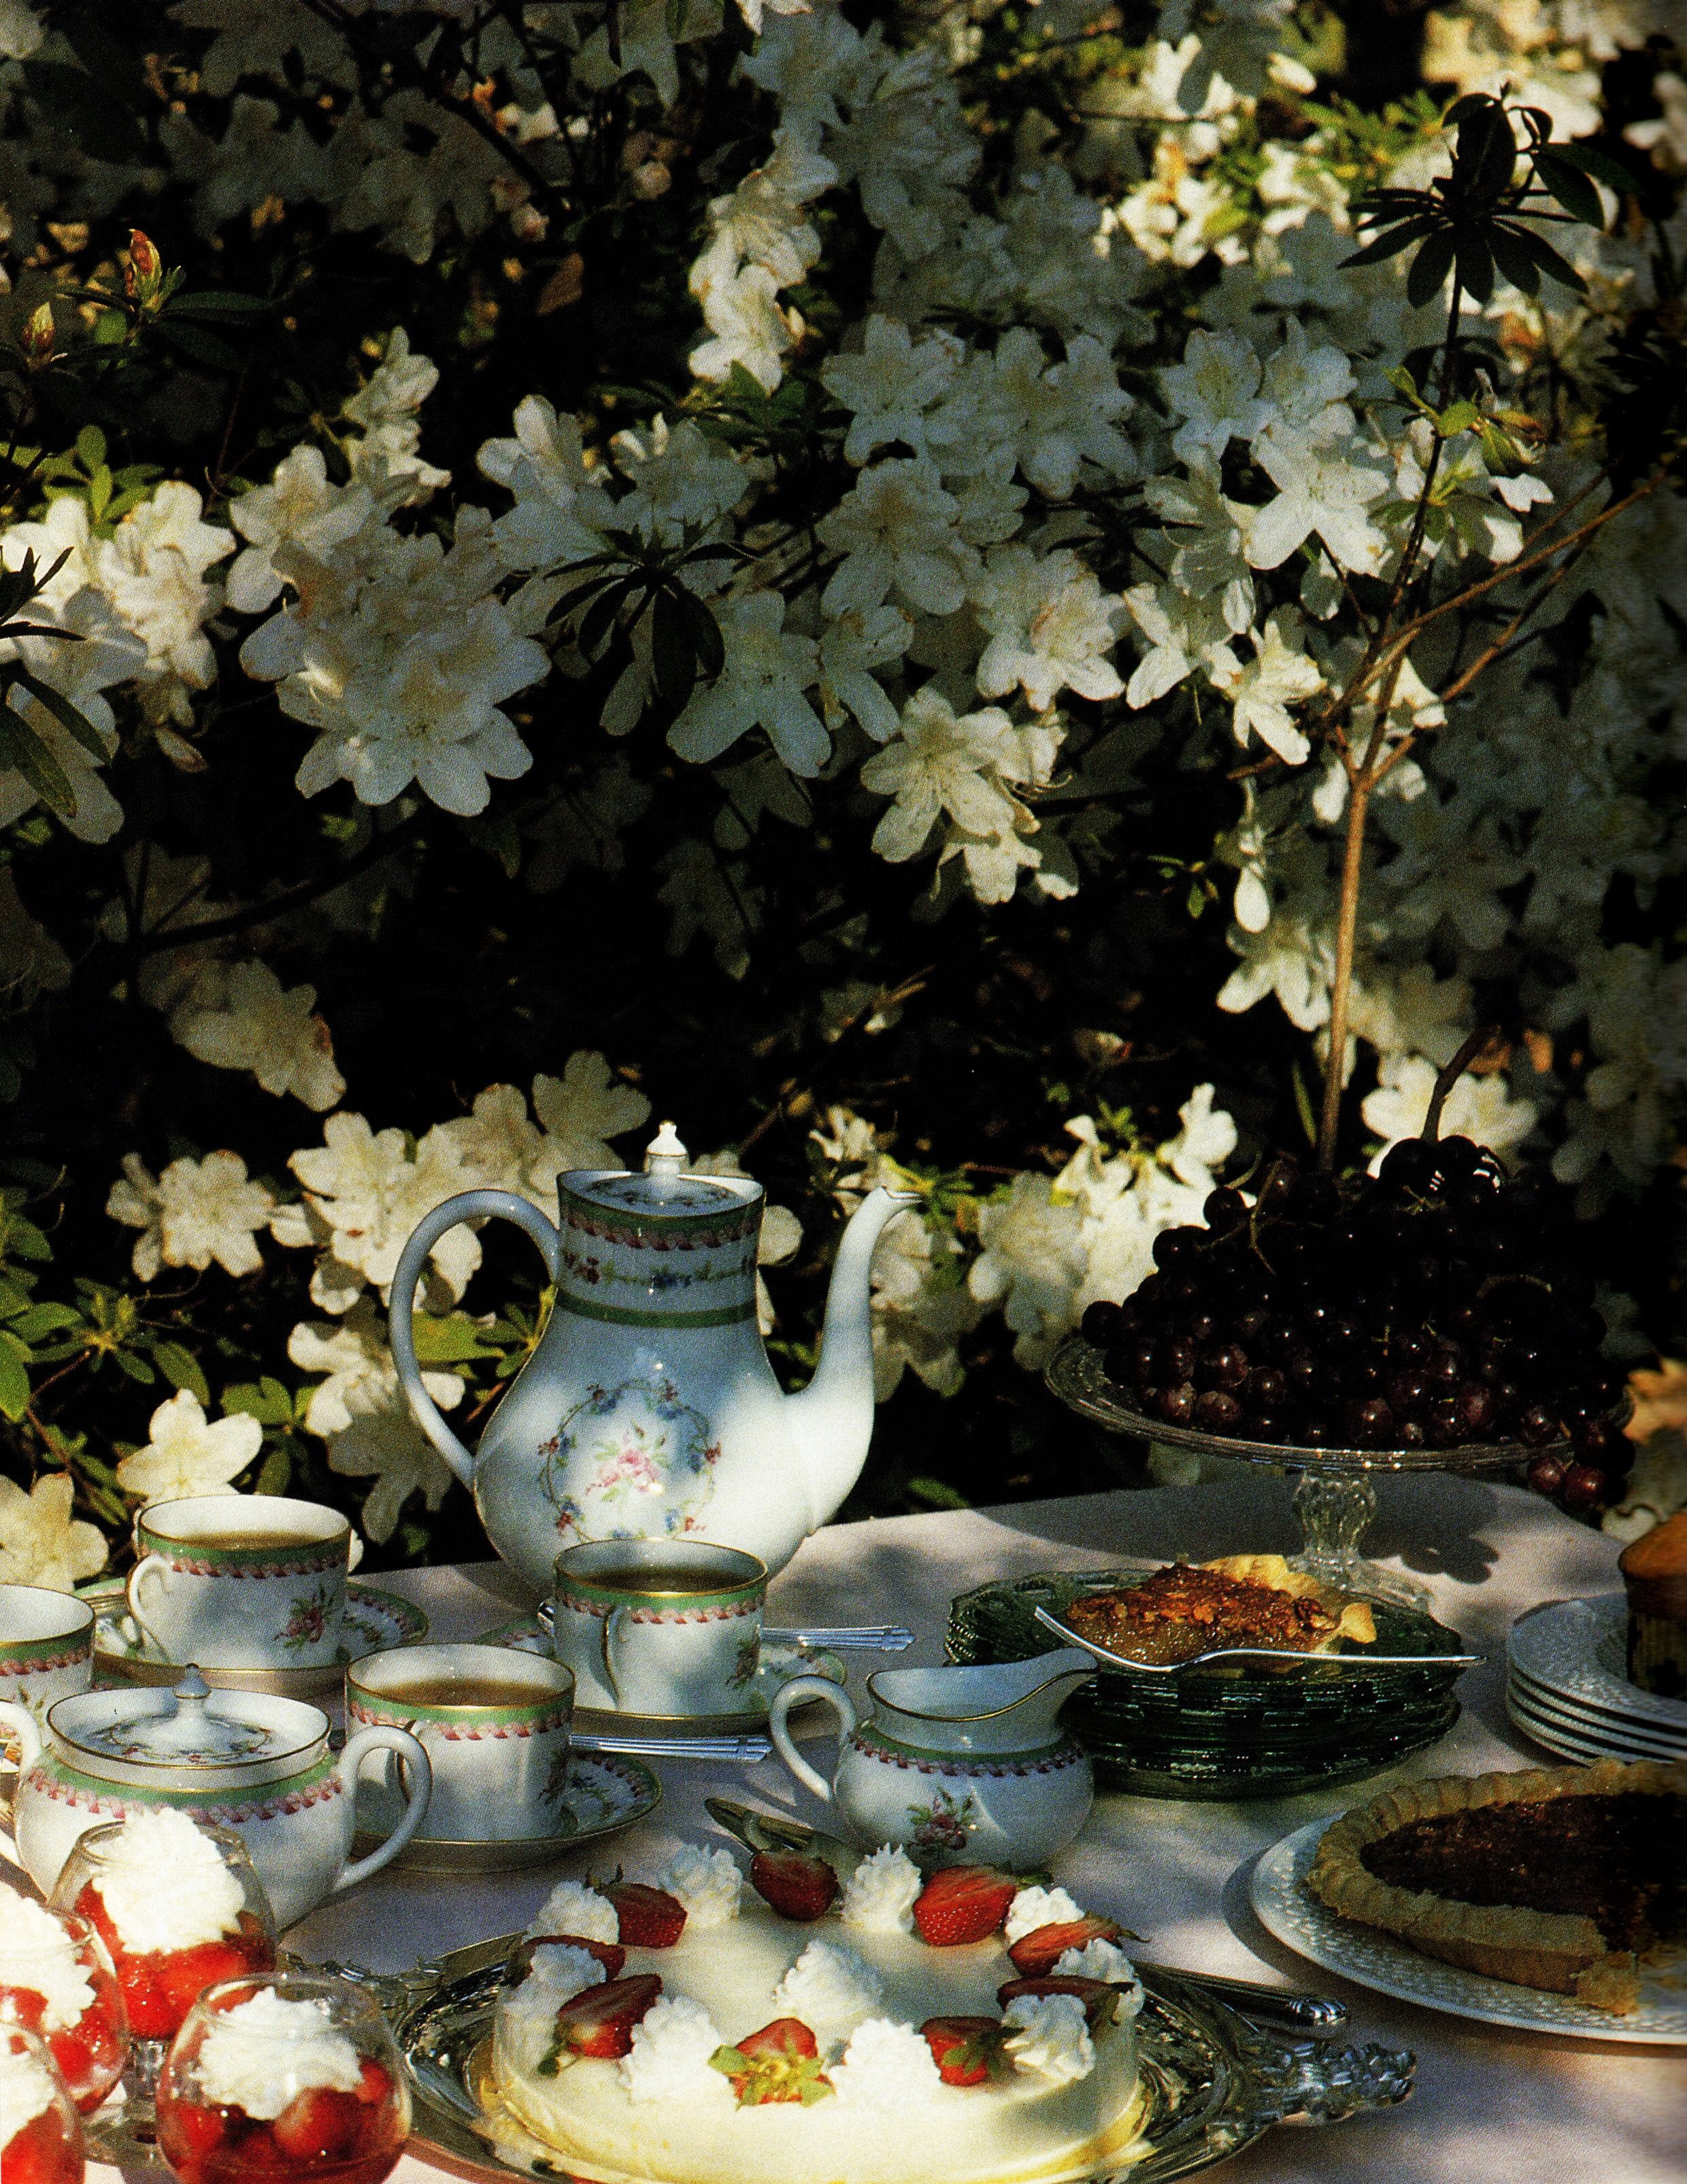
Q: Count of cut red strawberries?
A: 9